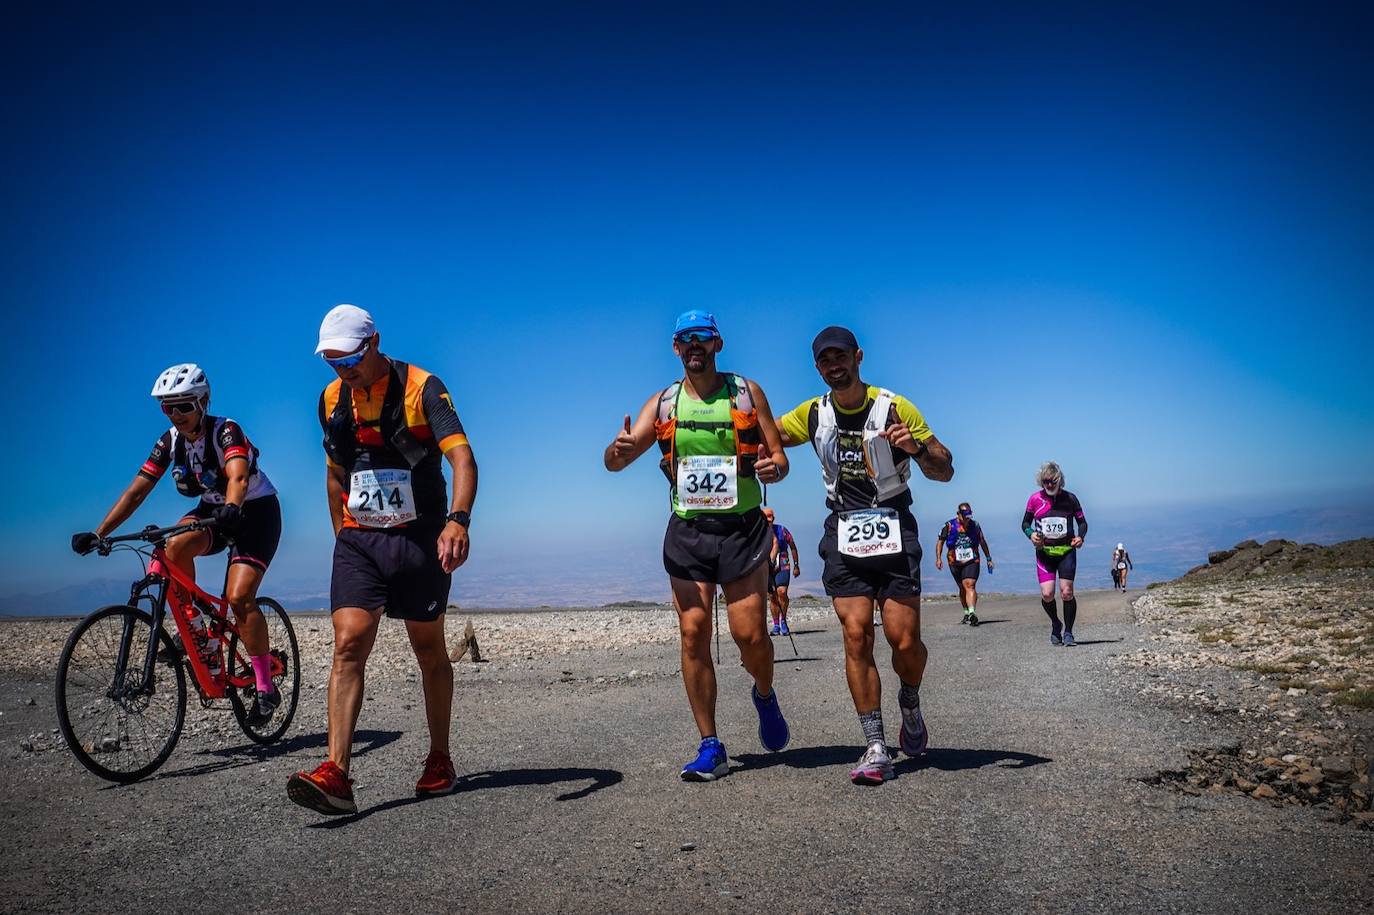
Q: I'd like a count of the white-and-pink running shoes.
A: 2